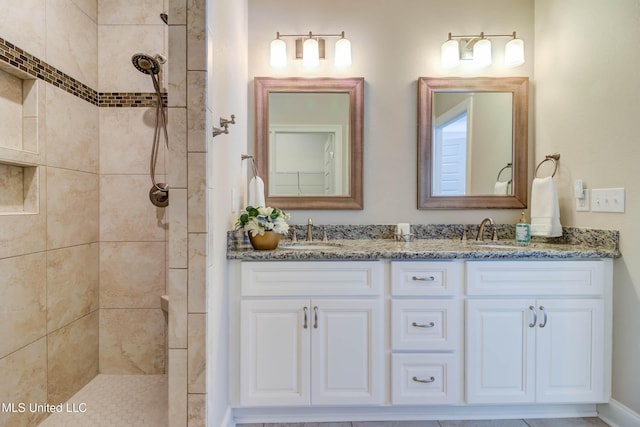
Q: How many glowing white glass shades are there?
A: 6